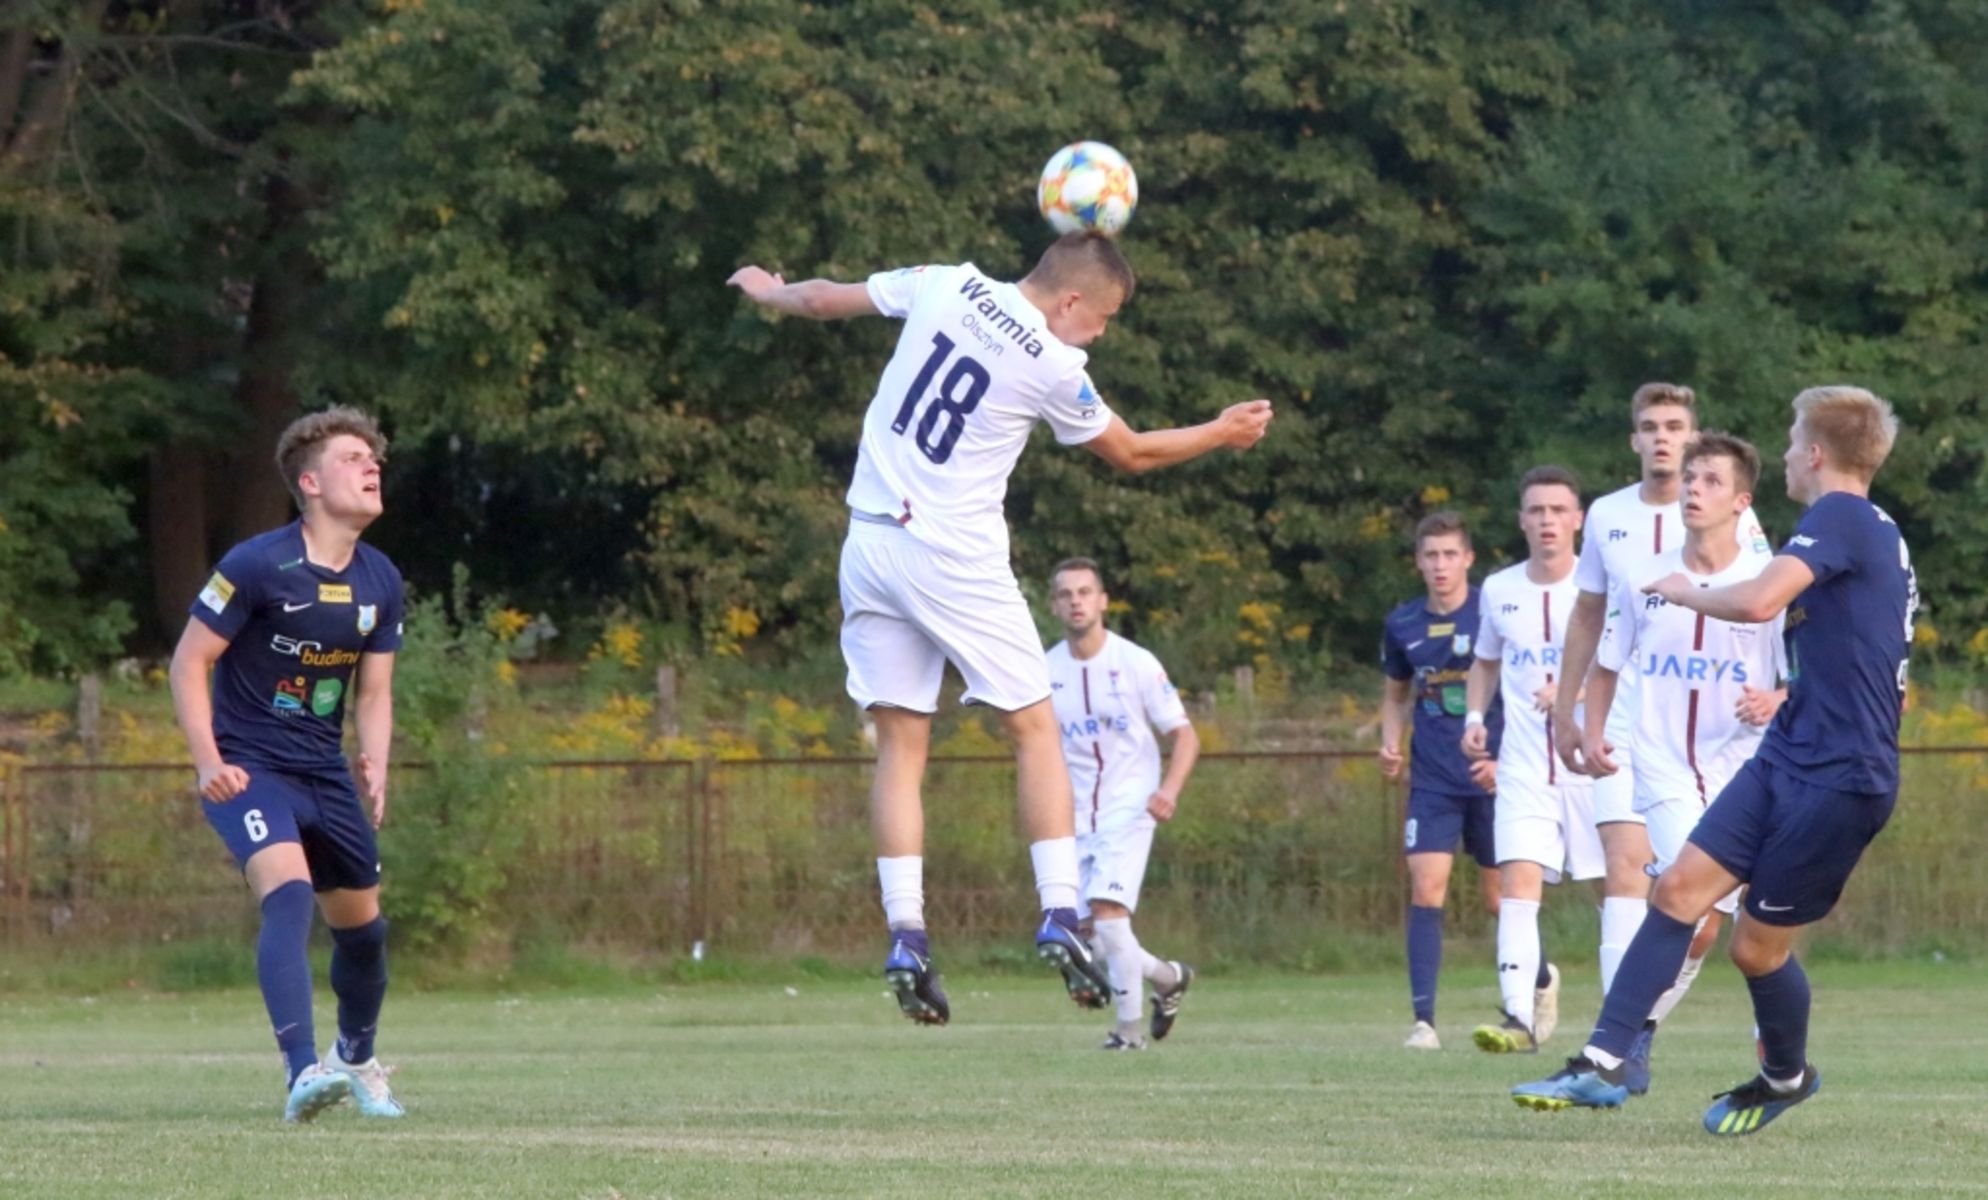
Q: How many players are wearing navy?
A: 3